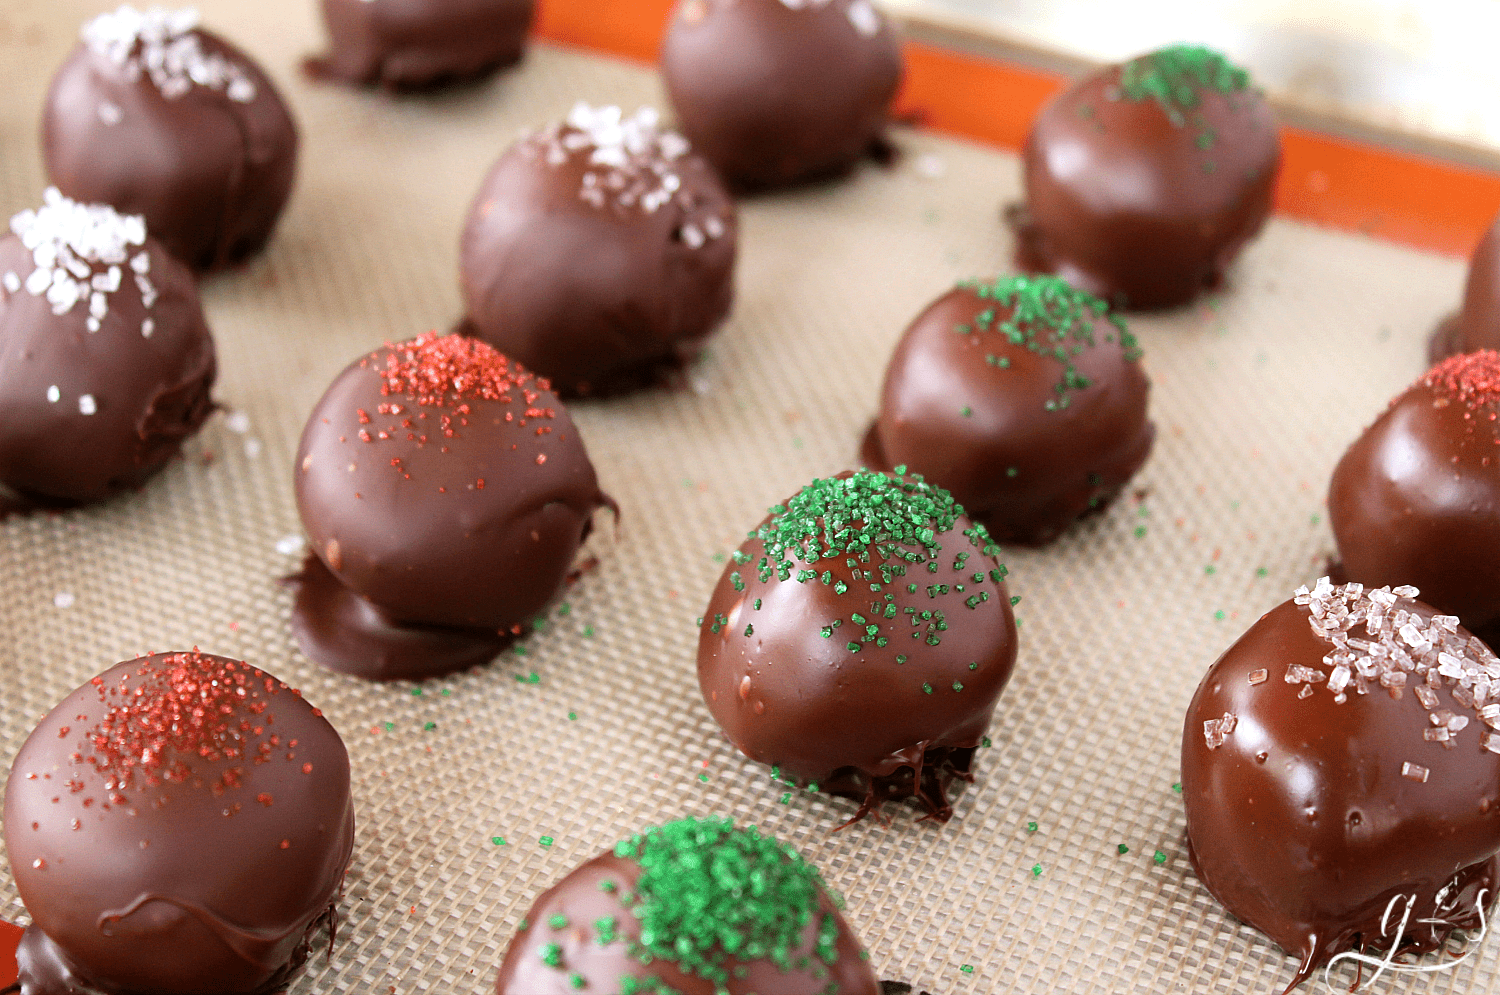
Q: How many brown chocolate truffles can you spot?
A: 14